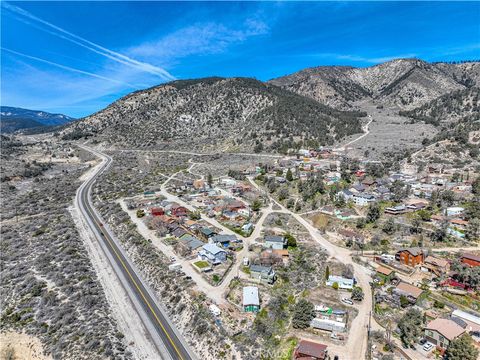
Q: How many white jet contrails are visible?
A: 3